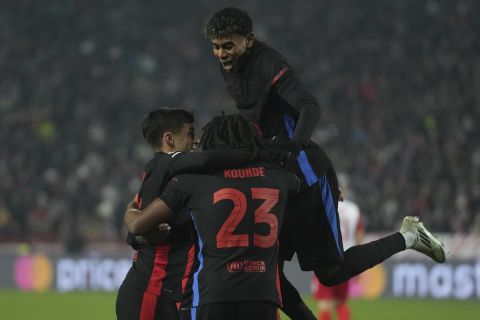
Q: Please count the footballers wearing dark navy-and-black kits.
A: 3